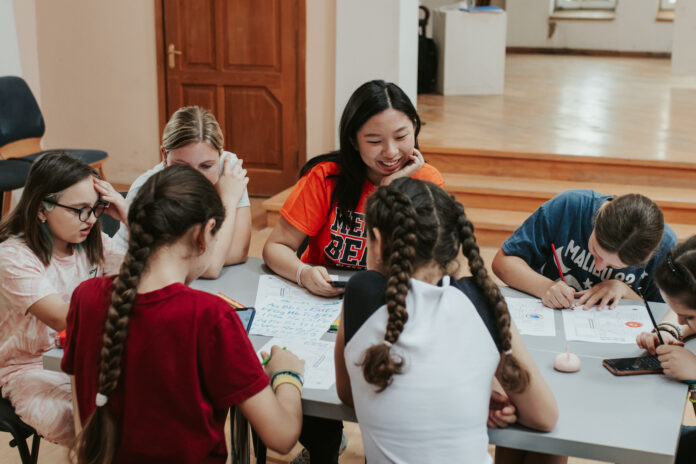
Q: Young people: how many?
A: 7